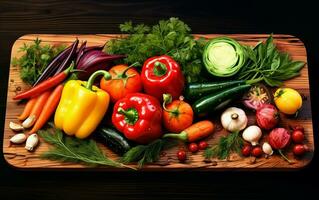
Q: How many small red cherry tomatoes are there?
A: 7